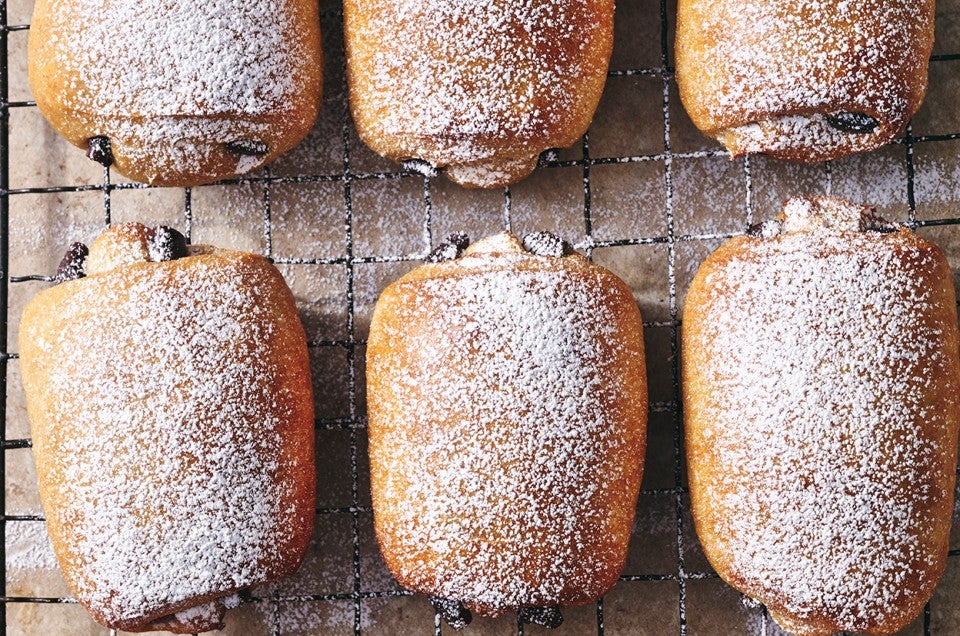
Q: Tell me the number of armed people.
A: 0